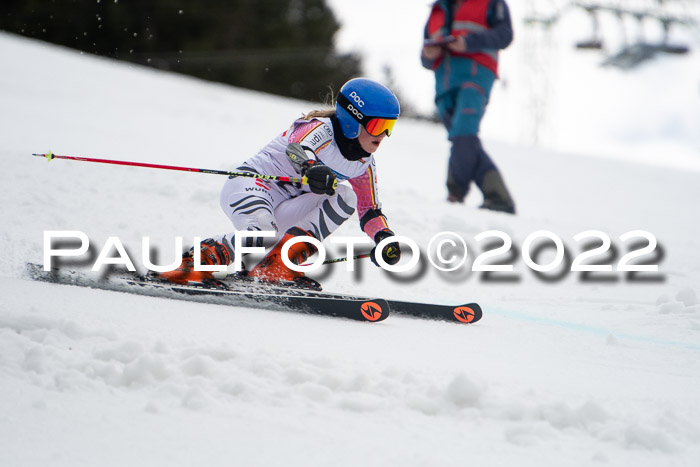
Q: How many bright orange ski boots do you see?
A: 2